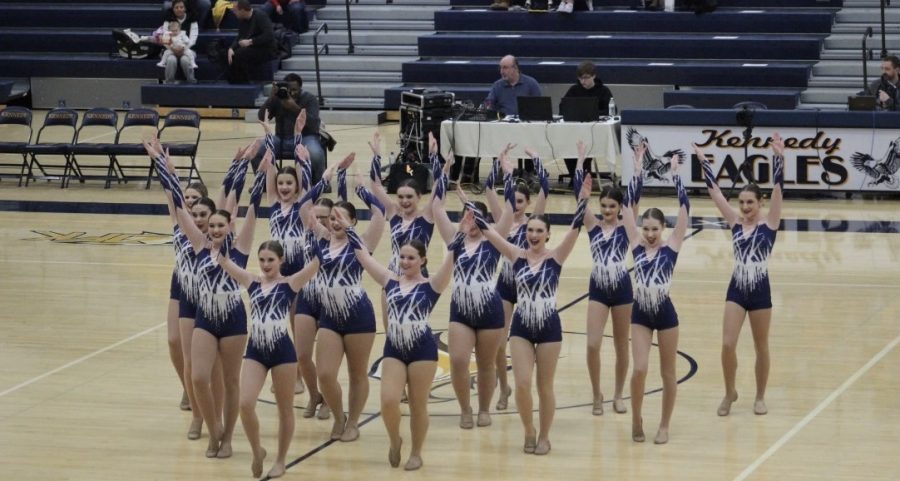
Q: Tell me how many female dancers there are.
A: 15